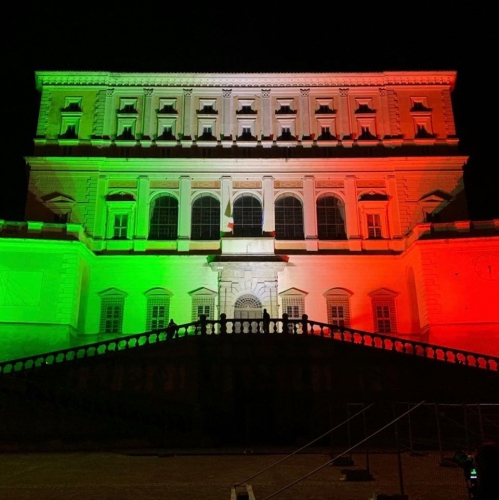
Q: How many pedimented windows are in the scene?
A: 10